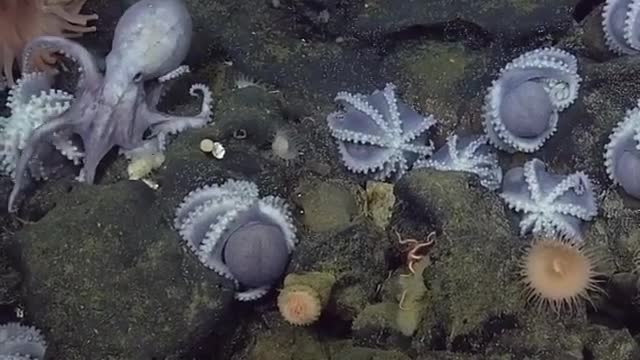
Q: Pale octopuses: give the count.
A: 10